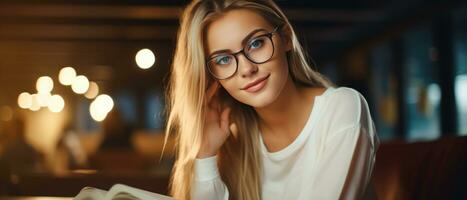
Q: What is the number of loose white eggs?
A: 0